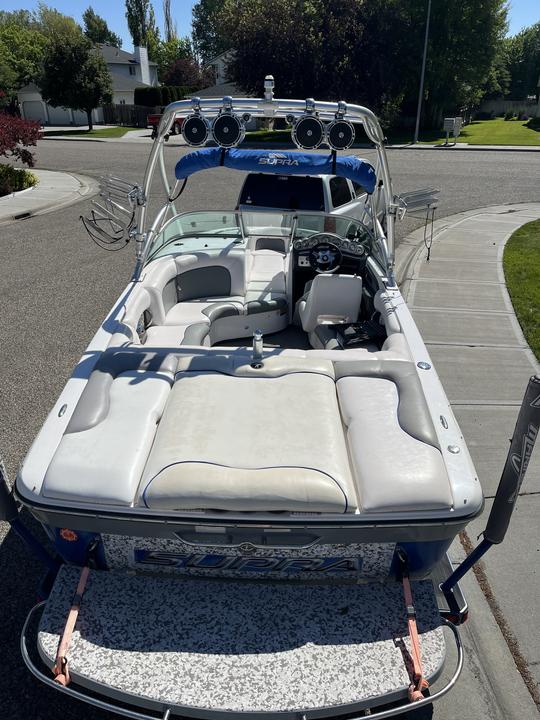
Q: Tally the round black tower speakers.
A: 4